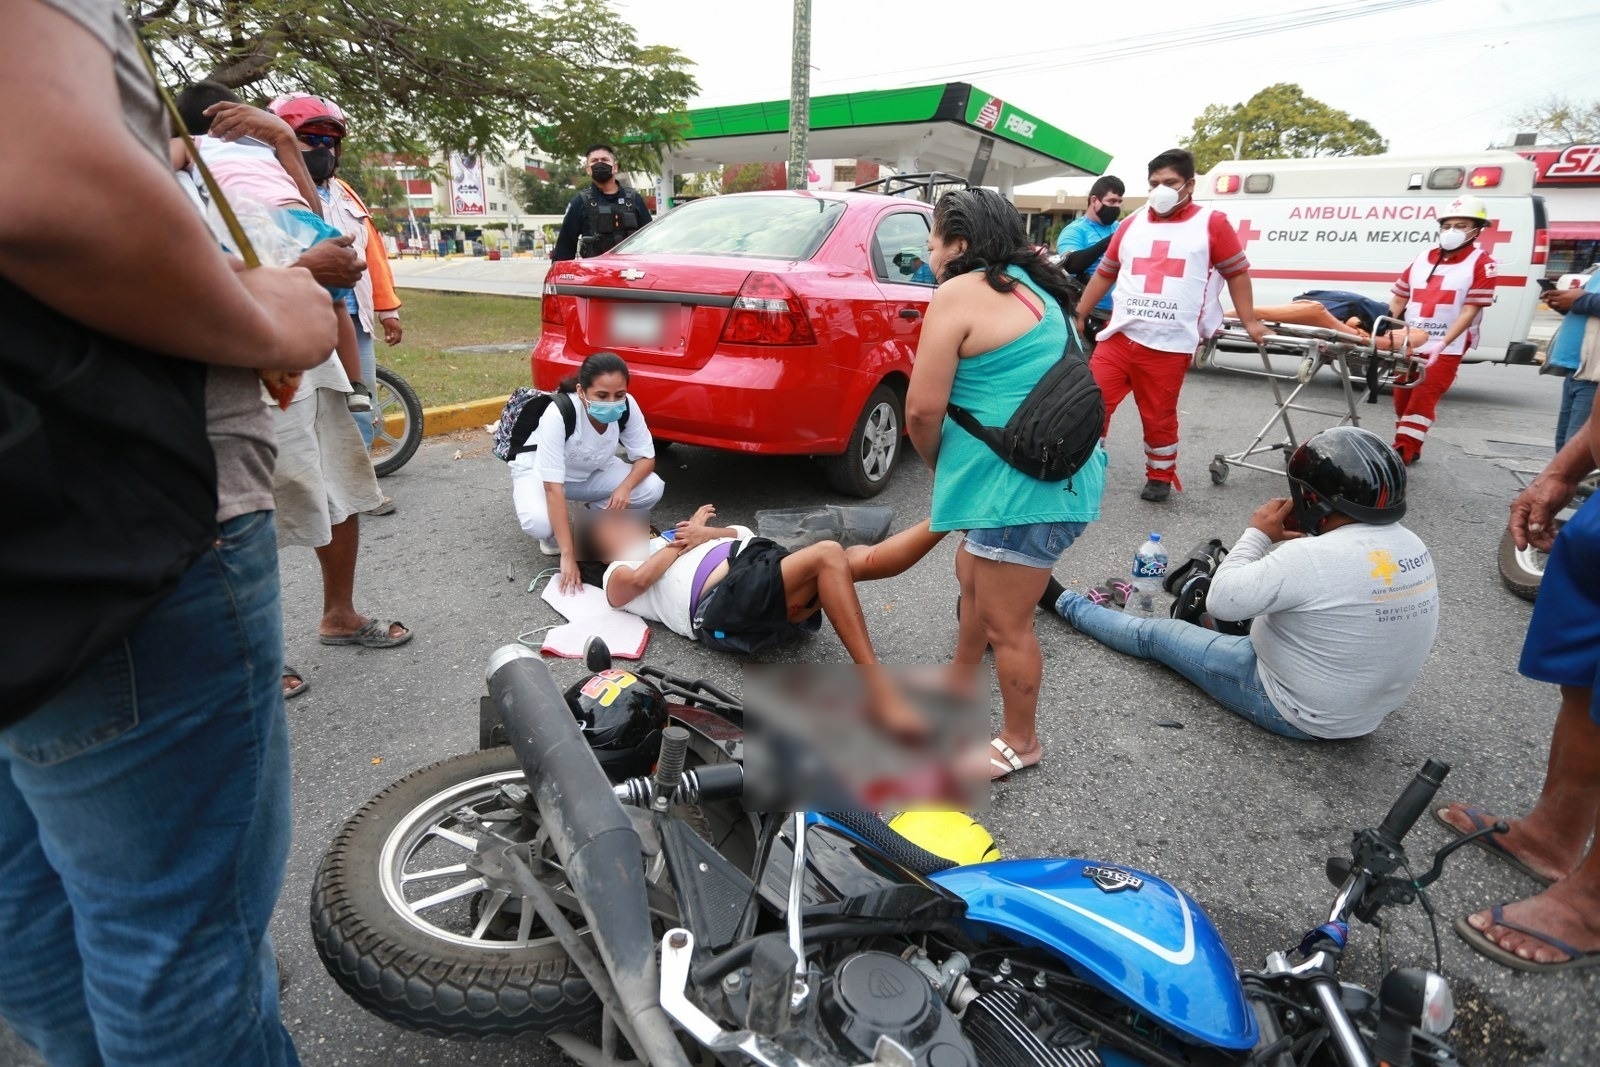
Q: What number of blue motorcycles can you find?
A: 1